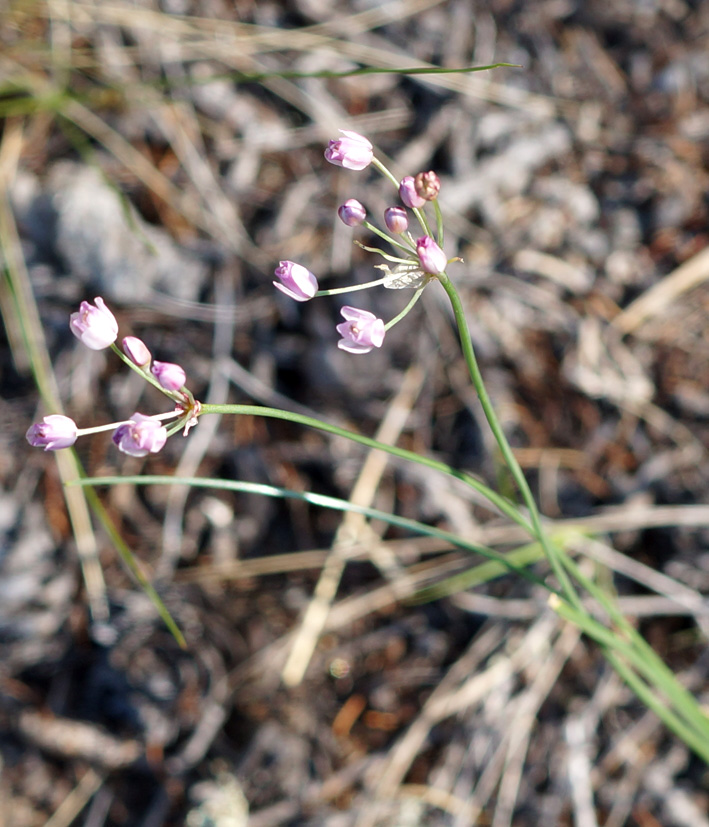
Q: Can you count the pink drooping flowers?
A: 13